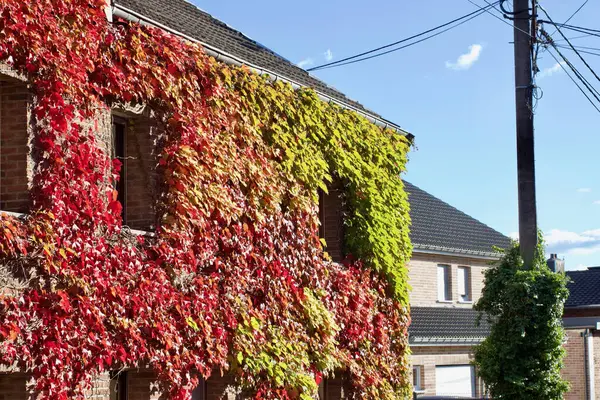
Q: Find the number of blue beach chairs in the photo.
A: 0